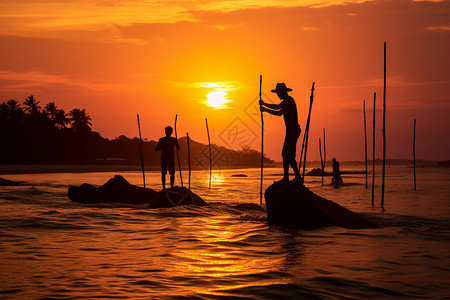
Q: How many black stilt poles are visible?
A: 13